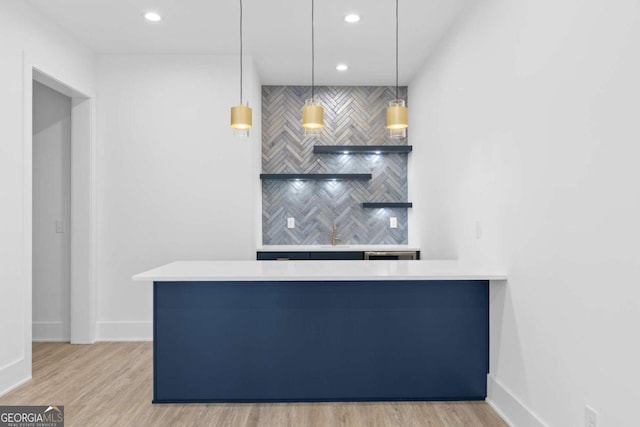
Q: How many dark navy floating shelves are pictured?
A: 3